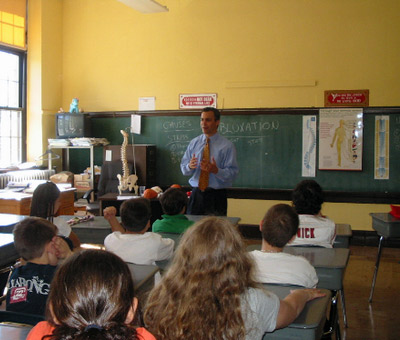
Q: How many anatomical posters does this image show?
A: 3